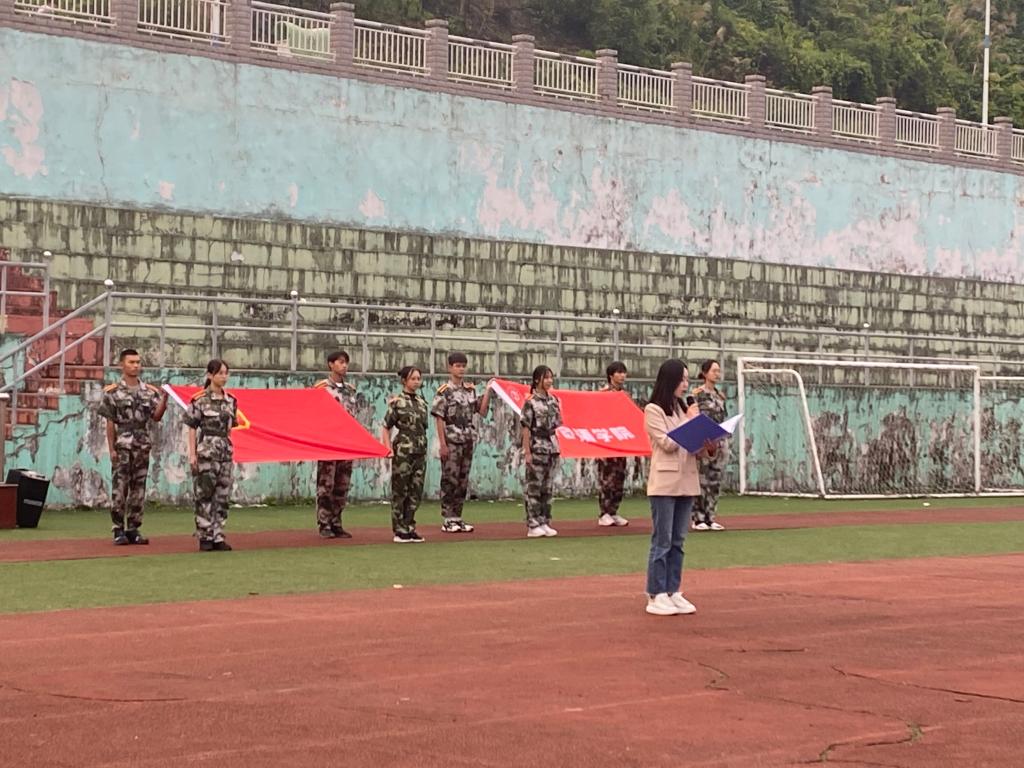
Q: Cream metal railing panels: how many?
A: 13